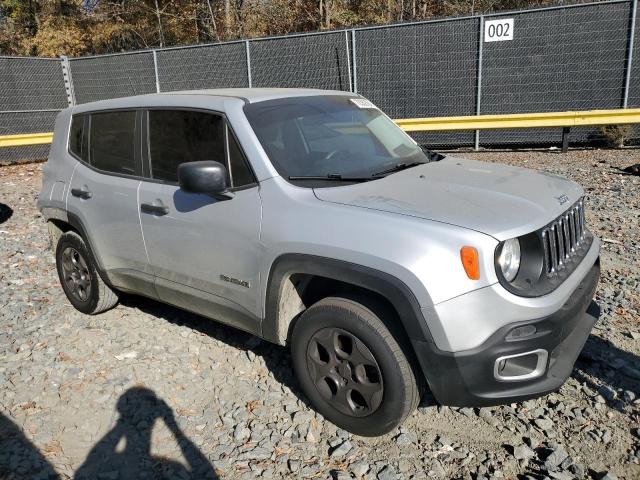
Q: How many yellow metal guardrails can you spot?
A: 1